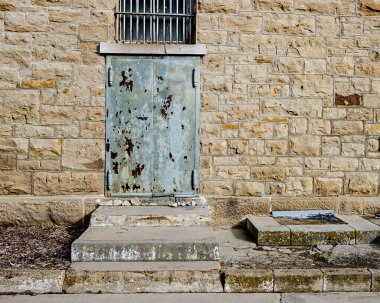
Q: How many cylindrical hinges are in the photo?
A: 4